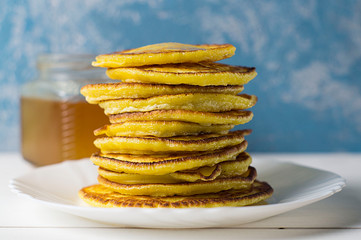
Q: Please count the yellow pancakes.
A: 11